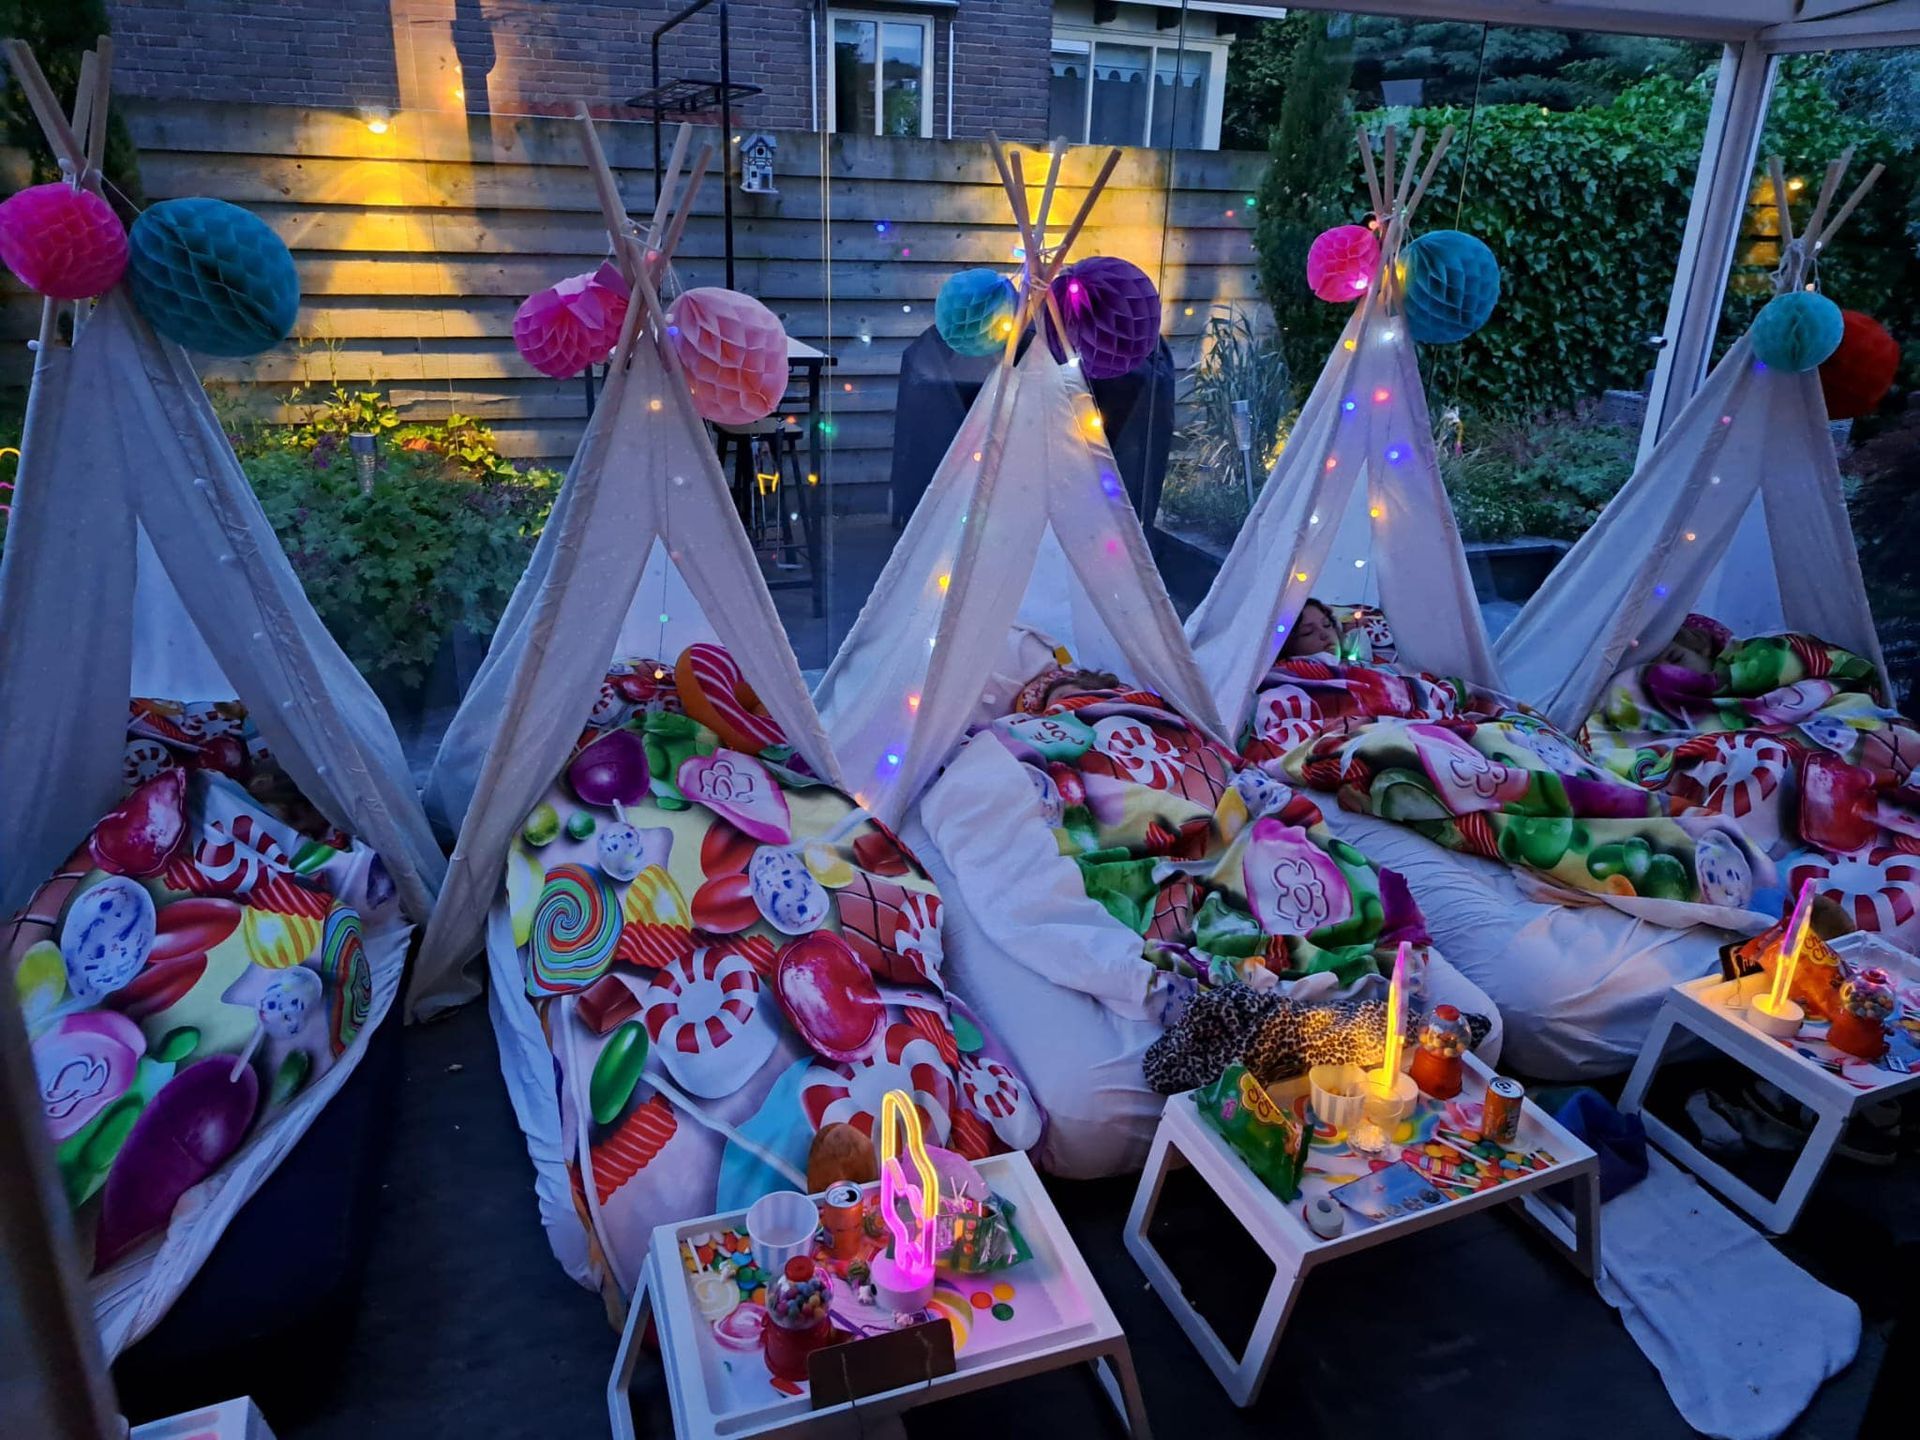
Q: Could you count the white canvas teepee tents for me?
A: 5